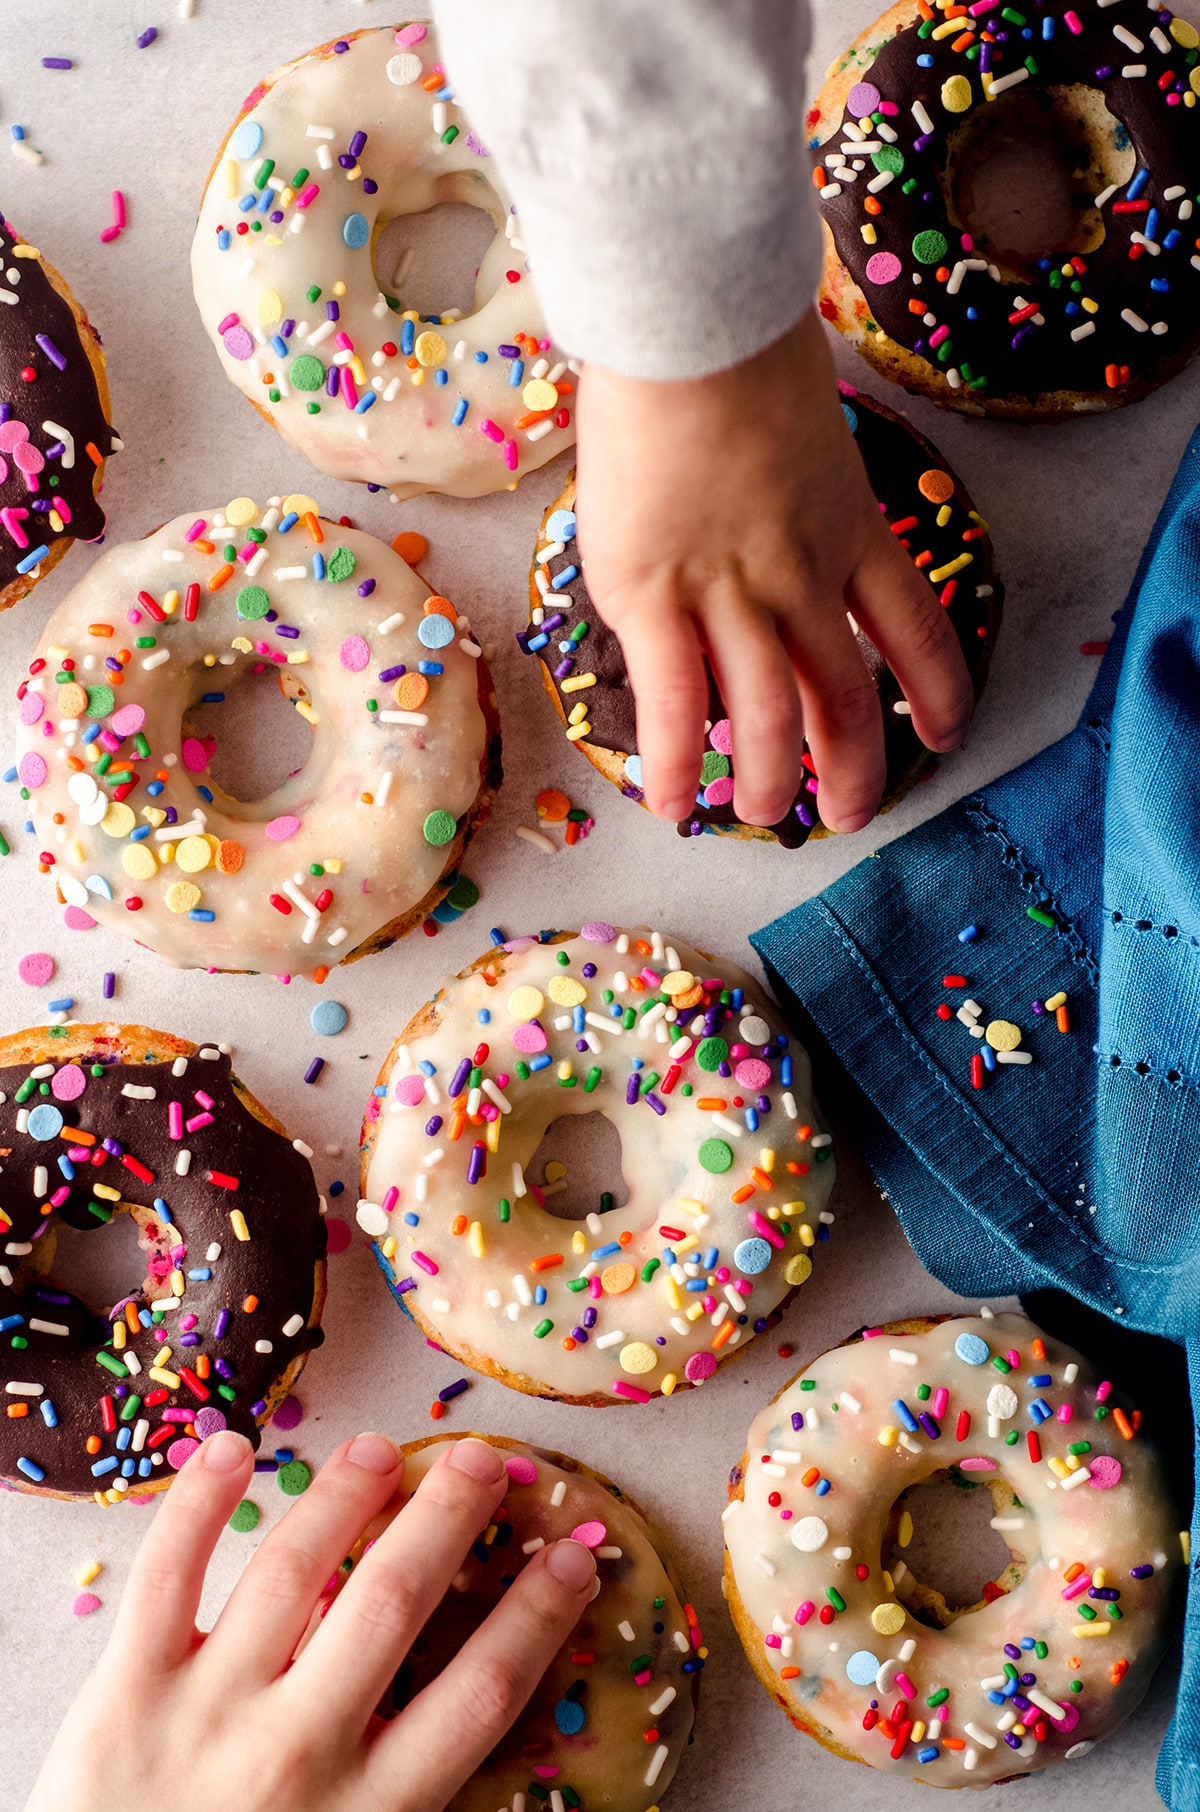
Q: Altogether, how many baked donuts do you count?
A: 9